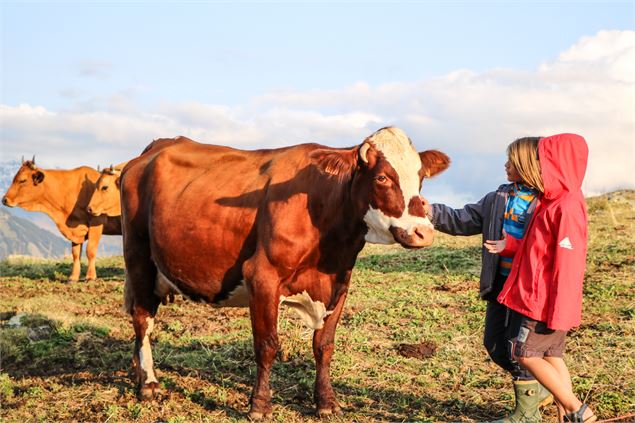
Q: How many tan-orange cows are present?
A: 2